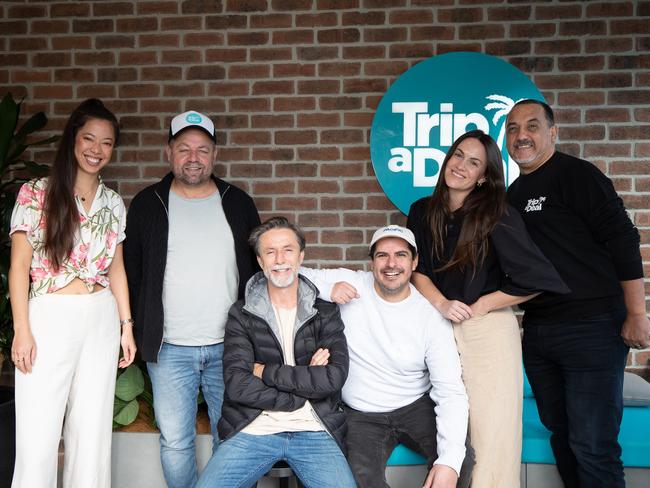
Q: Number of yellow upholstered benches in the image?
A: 0